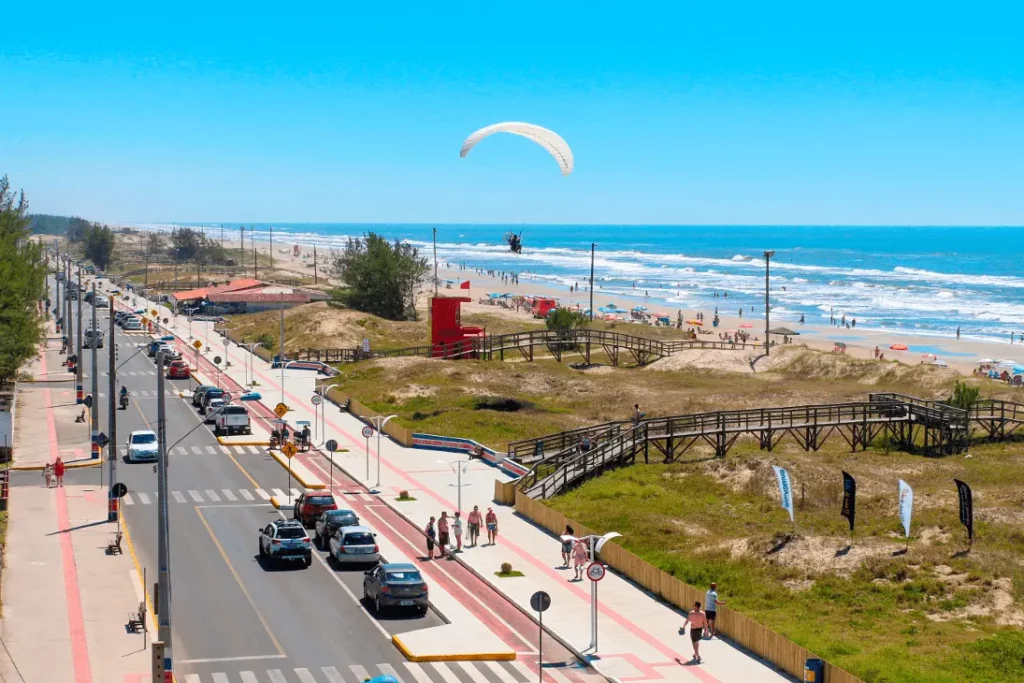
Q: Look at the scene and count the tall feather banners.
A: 4